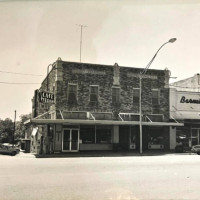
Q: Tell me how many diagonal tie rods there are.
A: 6